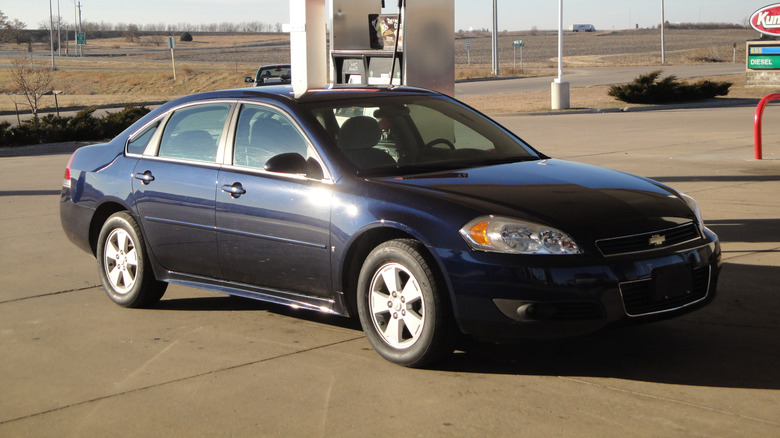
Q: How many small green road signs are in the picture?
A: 2